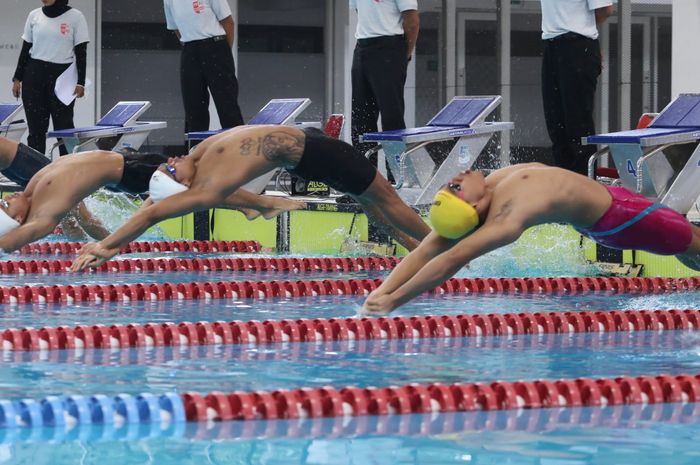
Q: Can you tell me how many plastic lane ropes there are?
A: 5